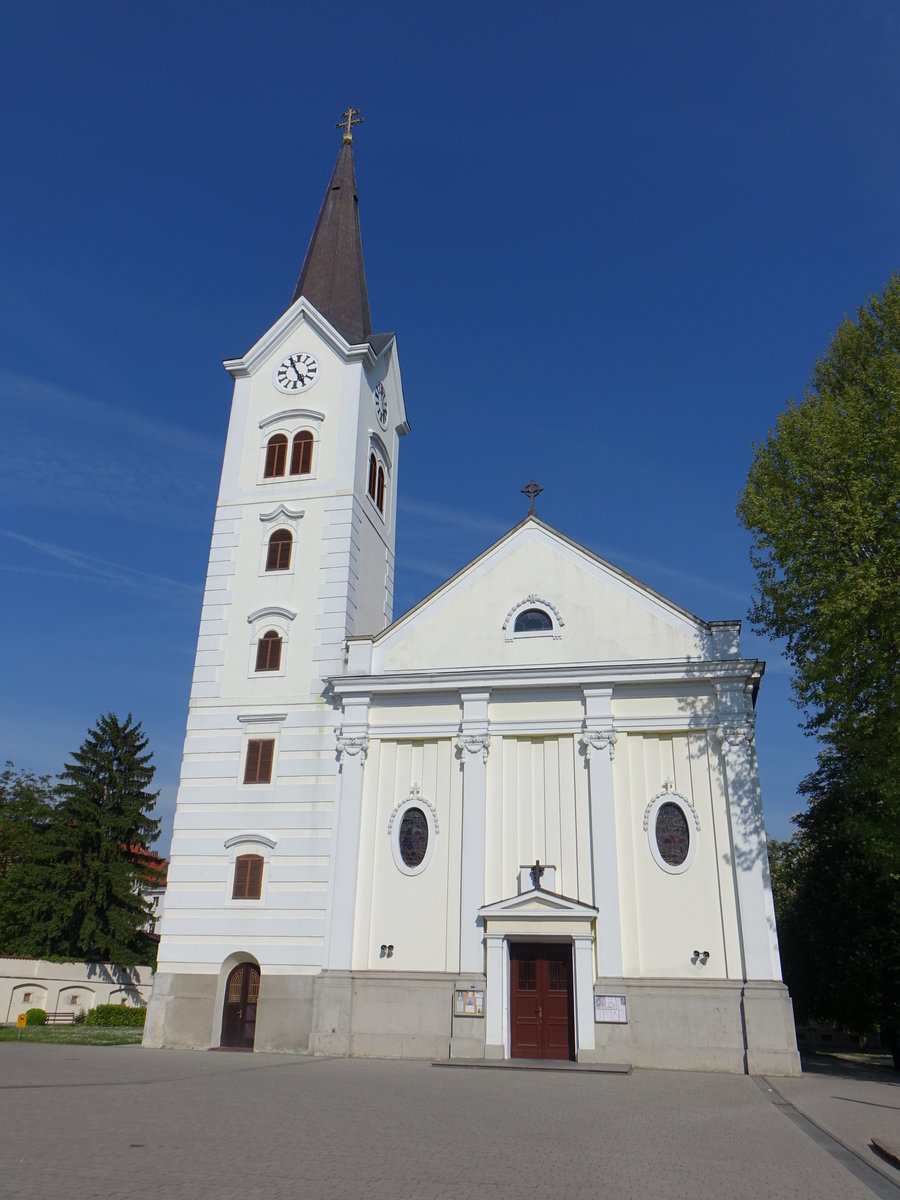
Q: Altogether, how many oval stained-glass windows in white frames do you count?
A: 2